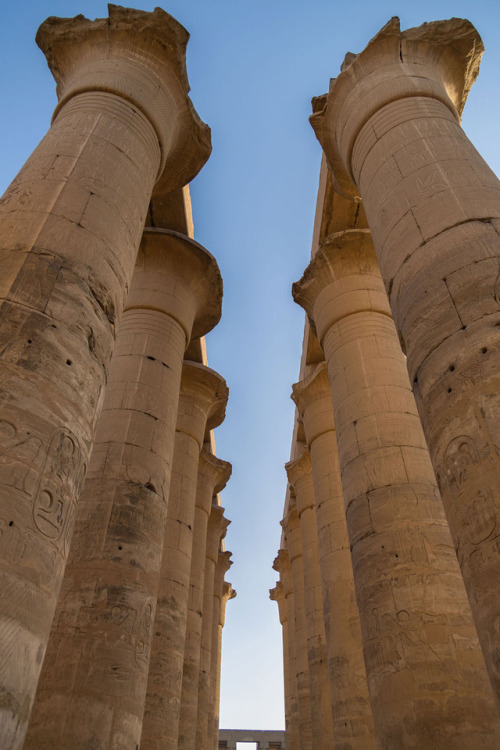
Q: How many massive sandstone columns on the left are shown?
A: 7